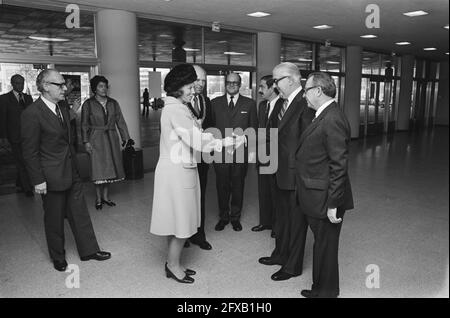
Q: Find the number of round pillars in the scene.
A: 4